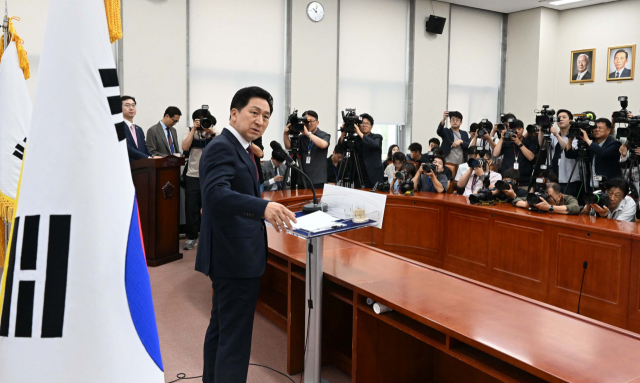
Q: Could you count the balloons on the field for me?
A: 0